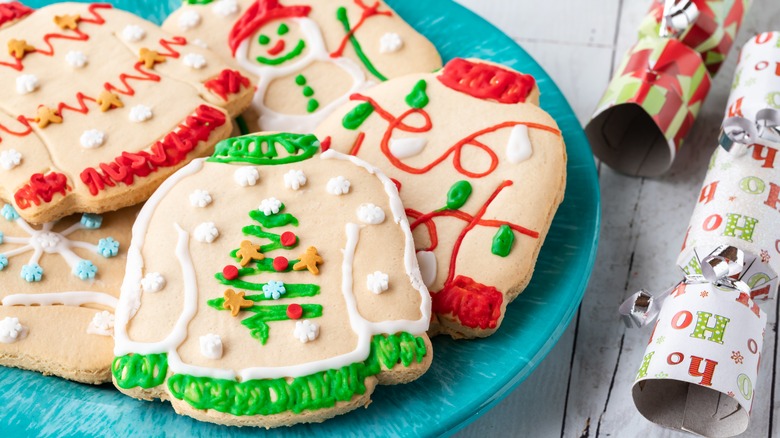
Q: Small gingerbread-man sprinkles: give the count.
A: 8